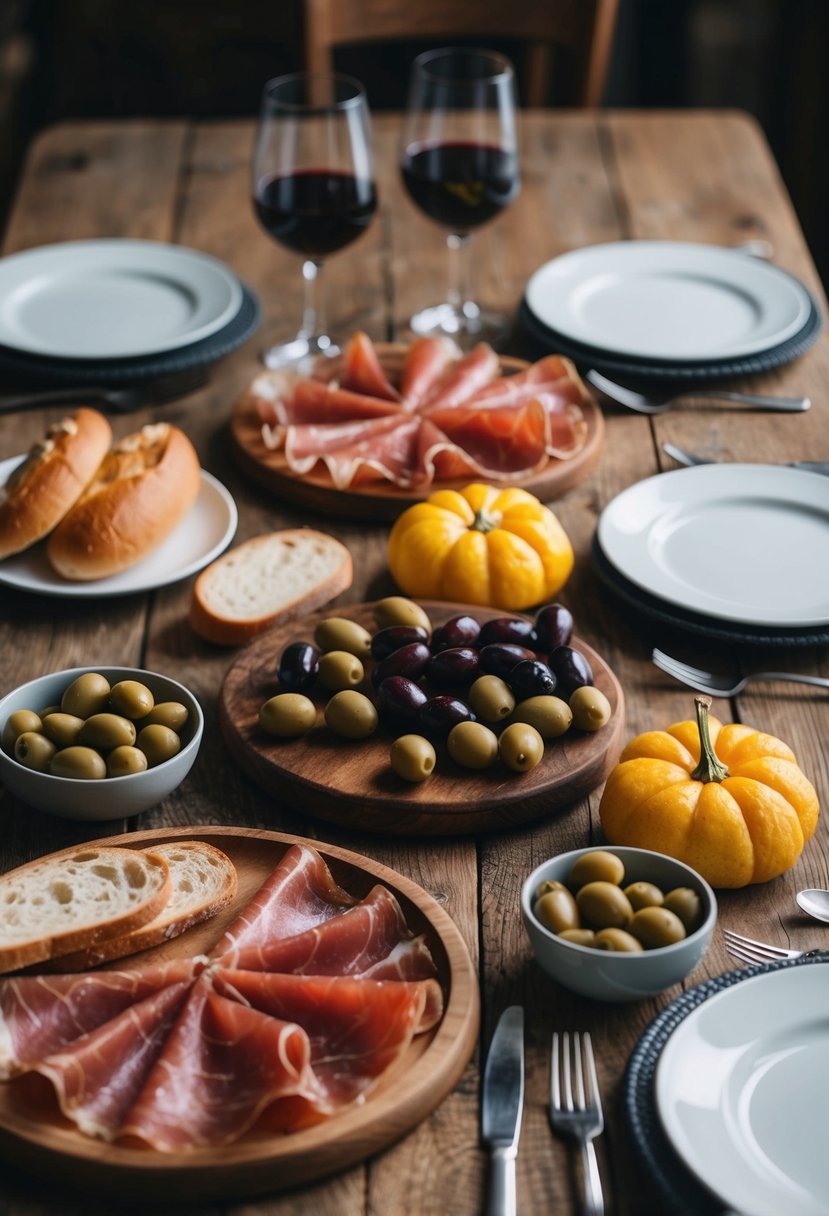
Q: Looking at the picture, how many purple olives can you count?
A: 12